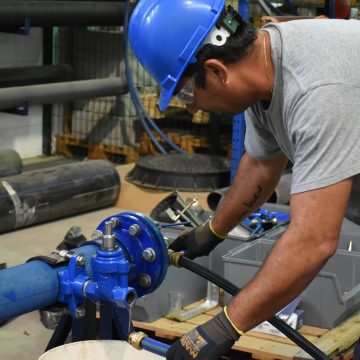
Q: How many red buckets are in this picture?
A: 0